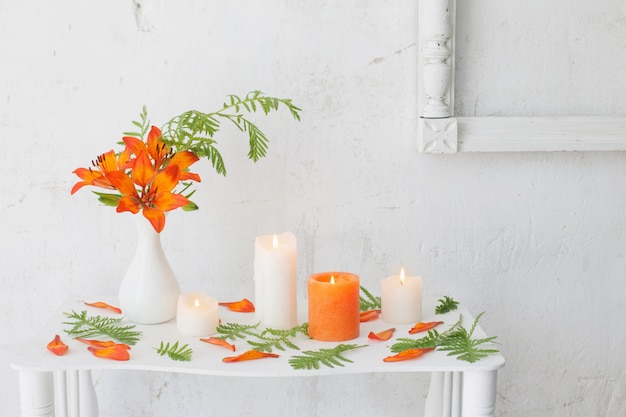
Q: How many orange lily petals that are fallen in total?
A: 11